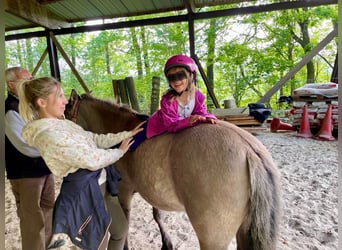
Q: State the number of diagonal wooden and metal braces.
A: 4